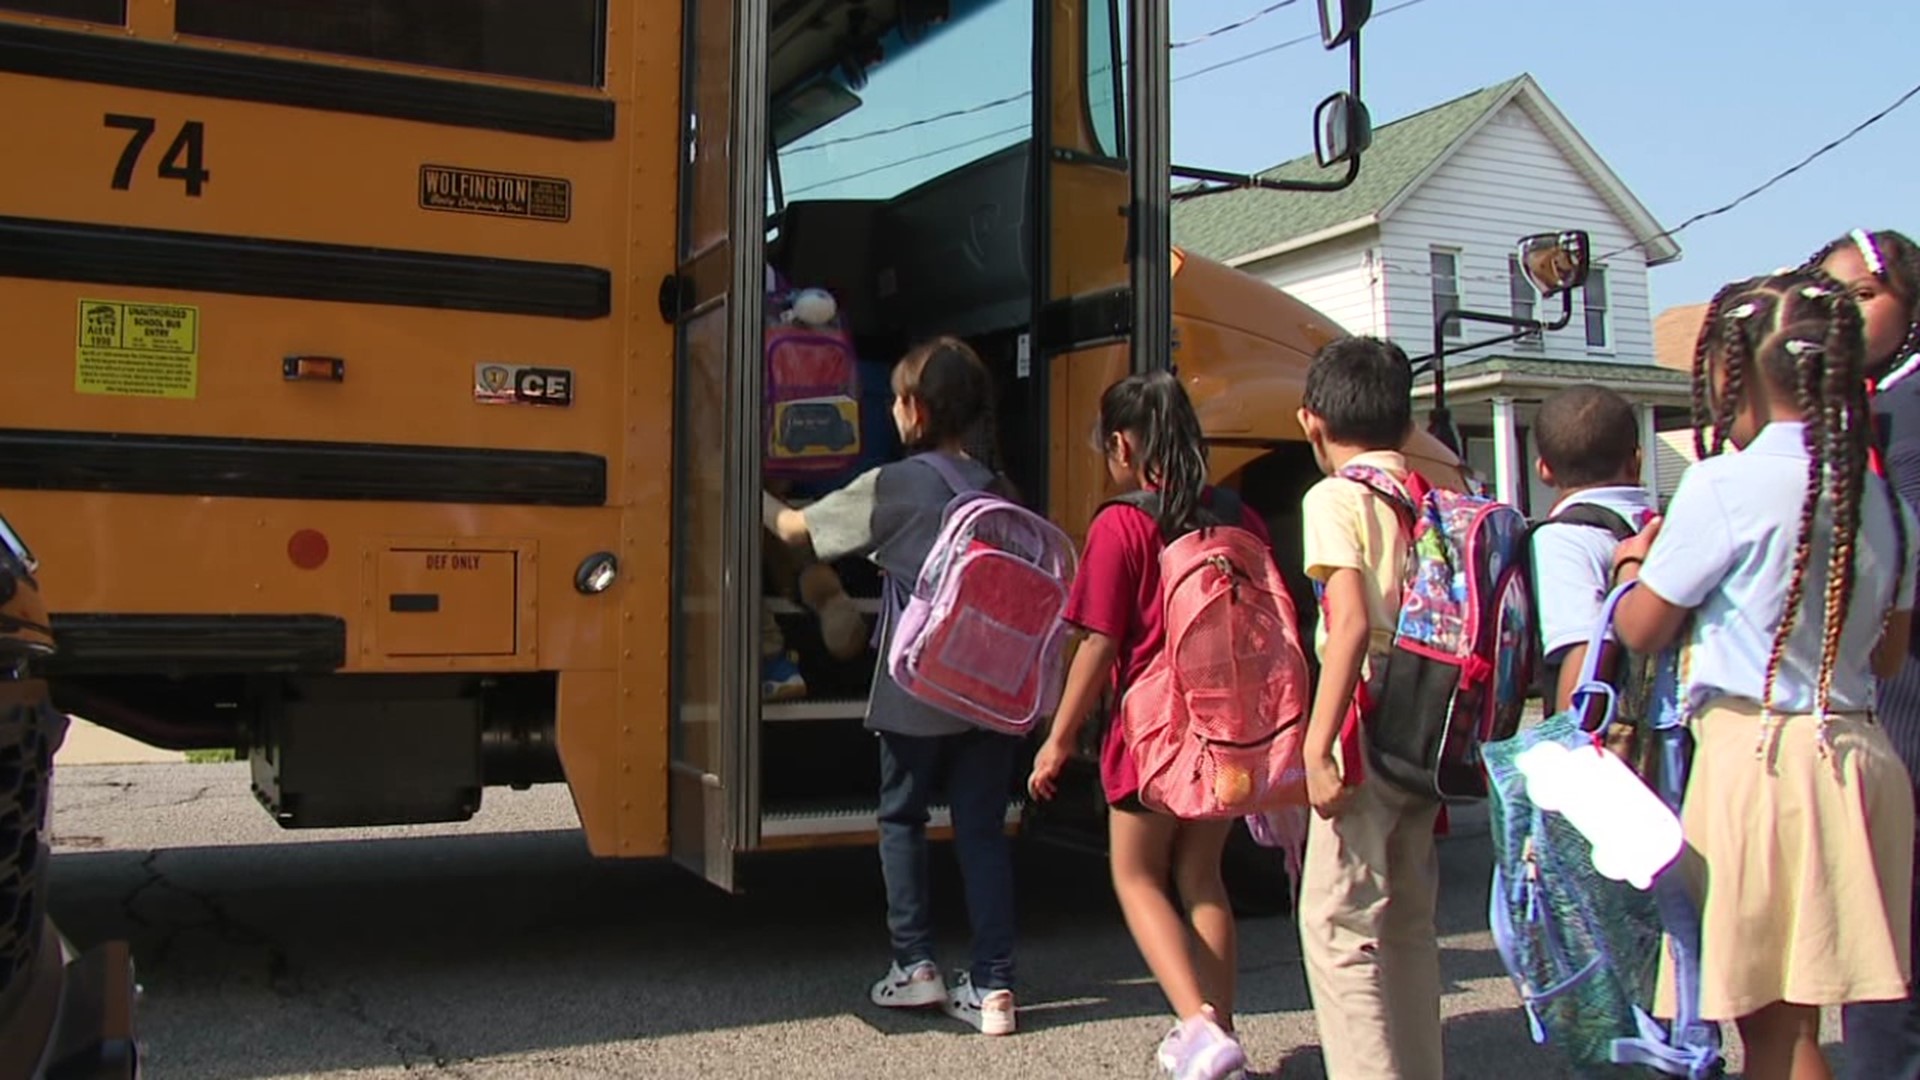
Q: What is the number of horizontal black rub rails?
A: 4